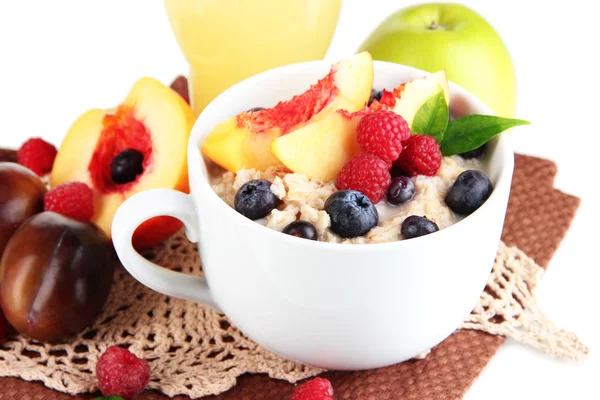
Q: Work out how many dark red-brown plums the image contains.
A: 2